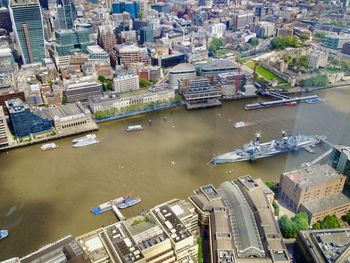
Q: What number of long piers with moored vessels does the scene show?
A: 2